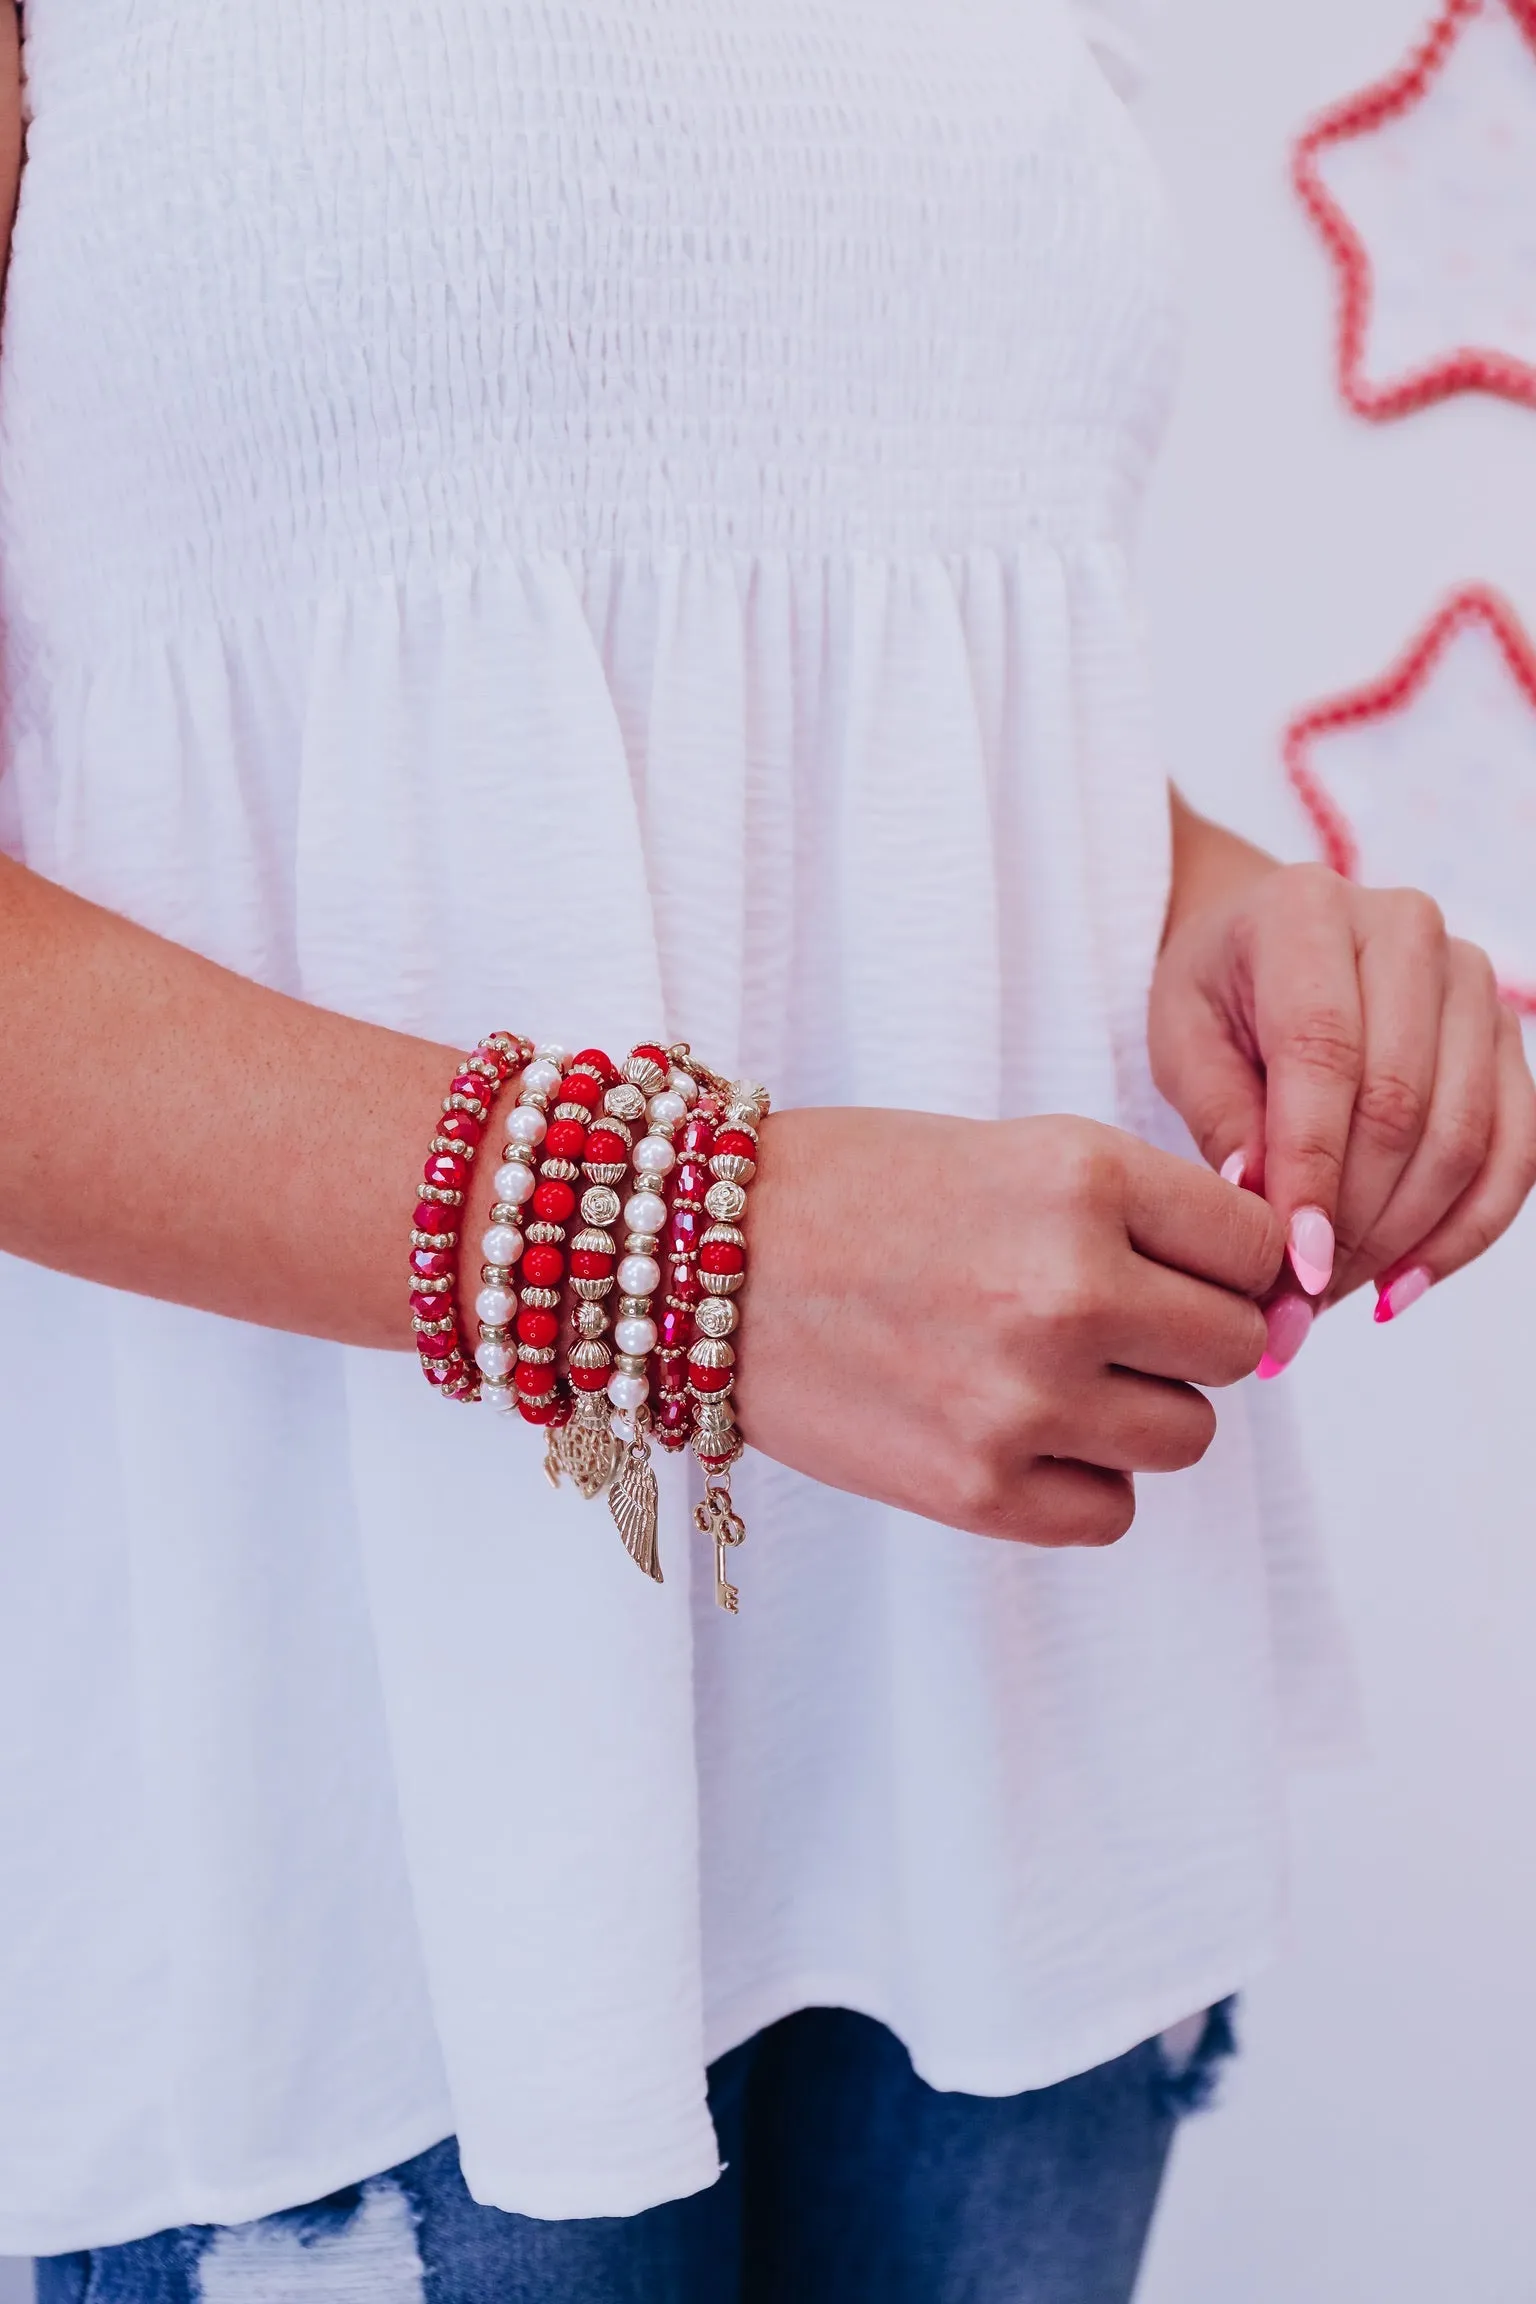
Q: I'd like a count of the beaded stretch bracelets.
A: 7